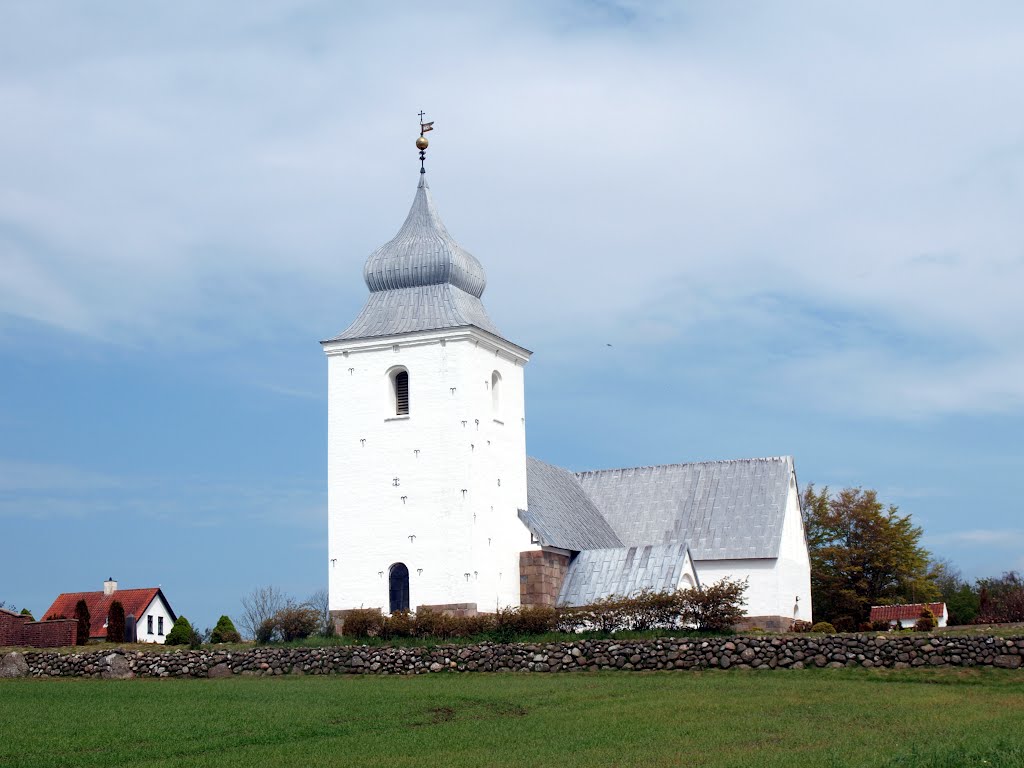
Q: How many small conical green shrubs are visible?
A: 2